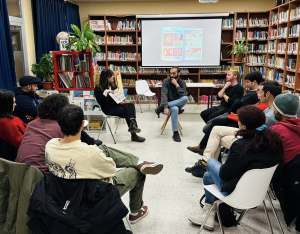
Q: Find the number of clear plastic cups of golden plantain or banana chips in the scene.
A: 0